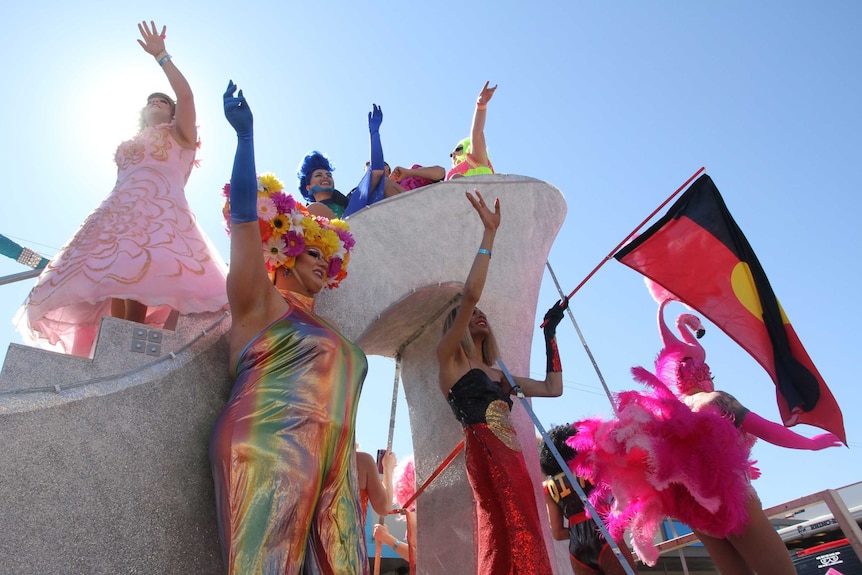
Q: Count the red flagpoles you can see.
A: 1